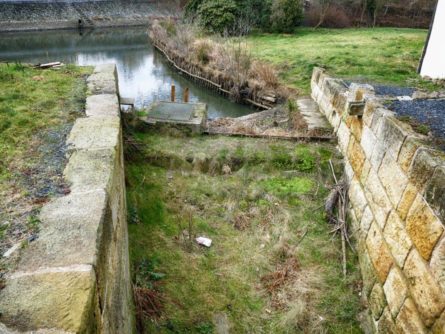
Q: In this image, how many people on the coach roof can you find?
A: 0